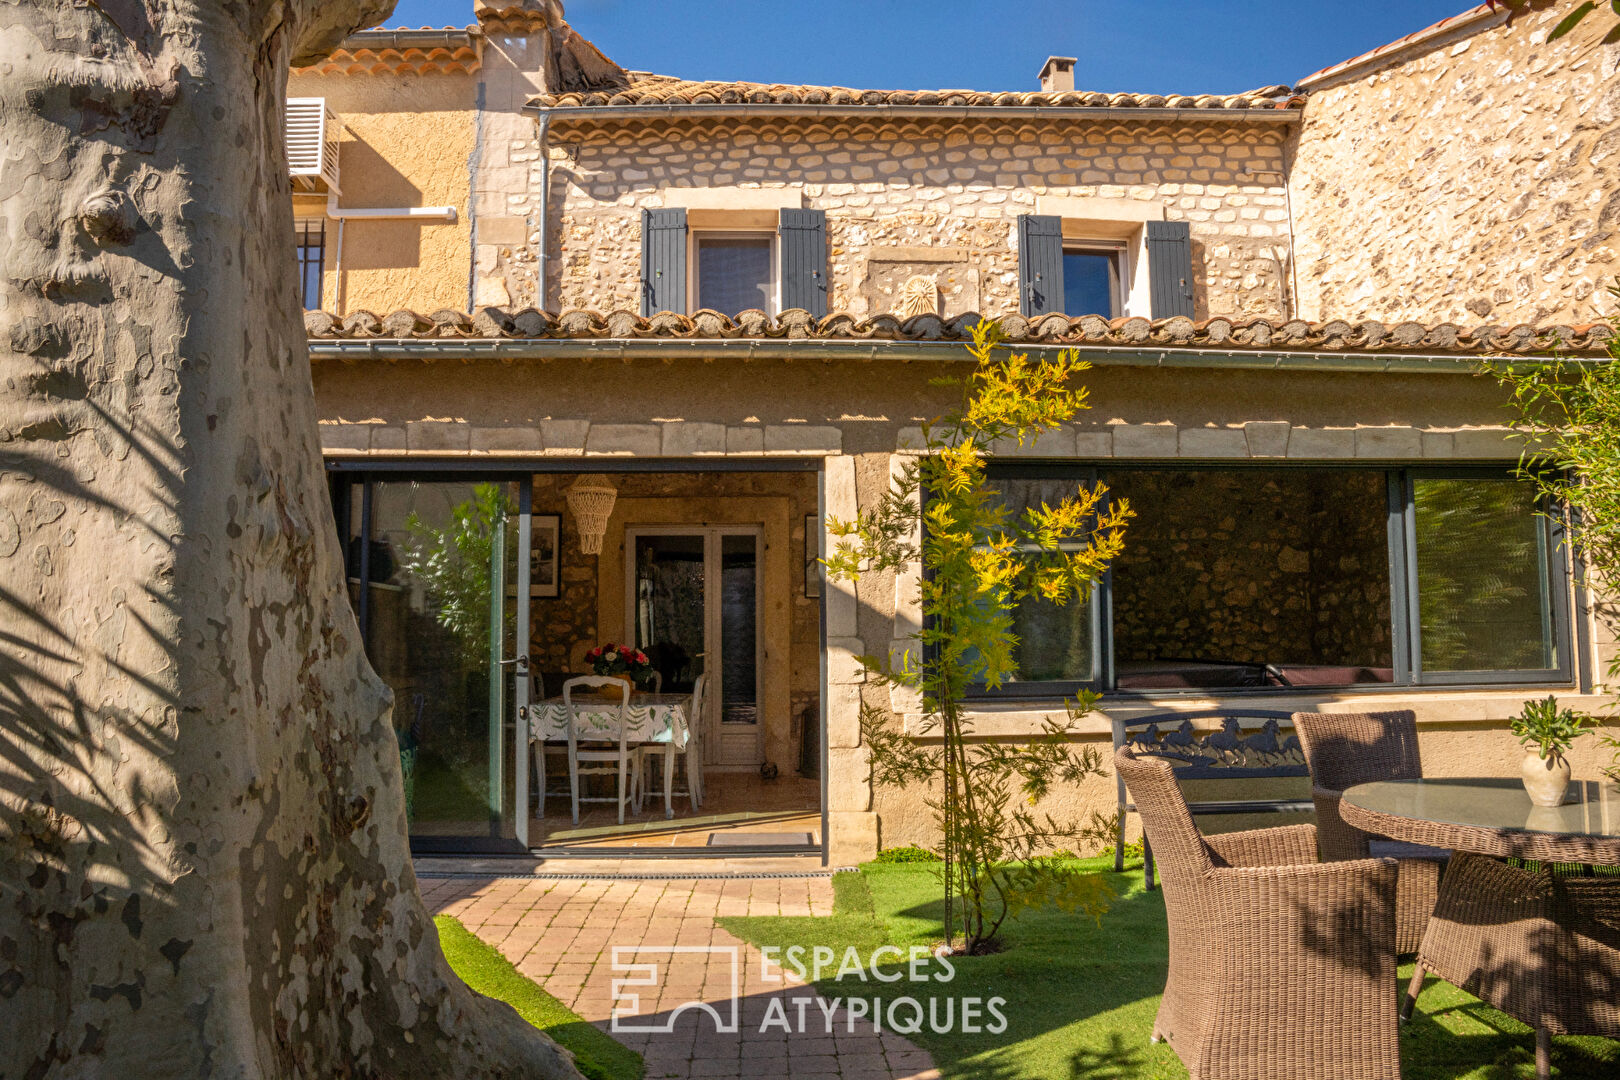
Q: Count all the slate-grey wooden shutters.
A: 4